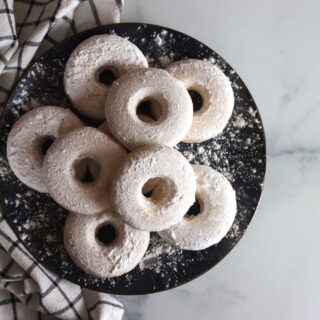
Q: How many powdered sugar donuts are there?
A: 8